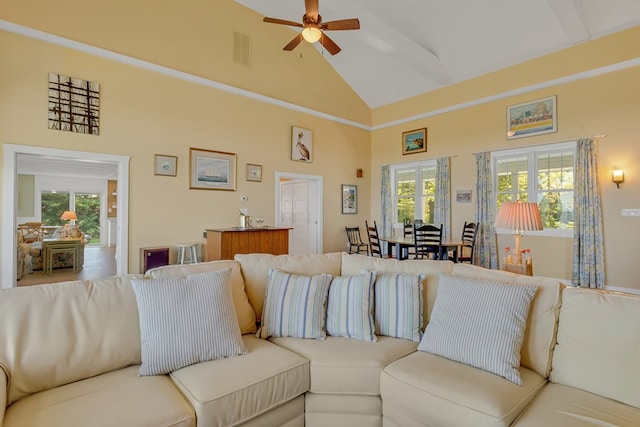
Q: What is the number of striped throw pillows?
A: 5